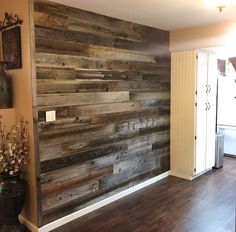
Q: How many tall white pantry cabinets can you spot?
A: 1